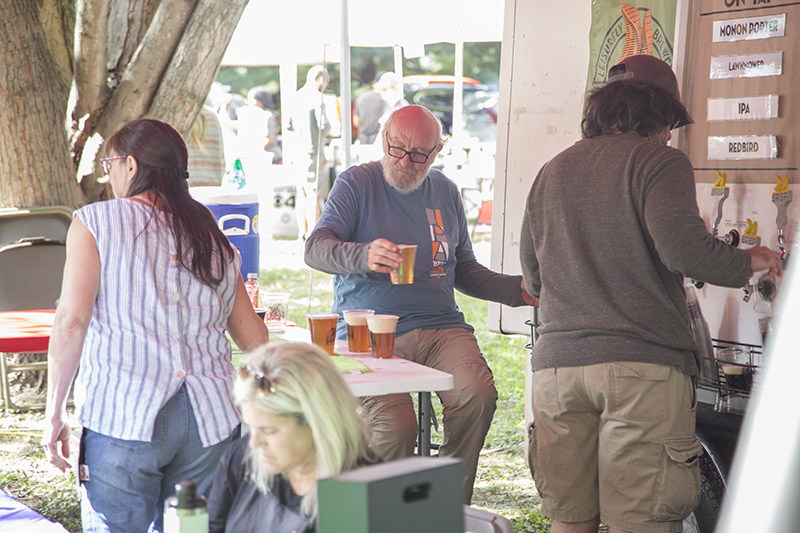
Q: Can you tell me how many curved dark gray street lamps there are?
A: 0